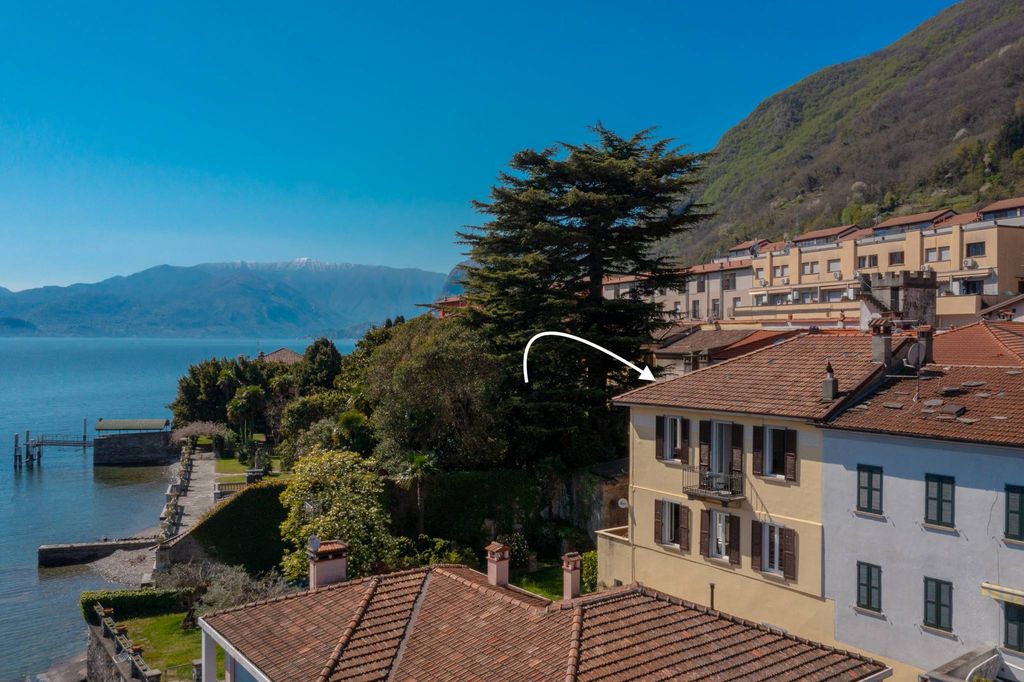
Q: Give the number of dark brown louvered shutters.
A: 12